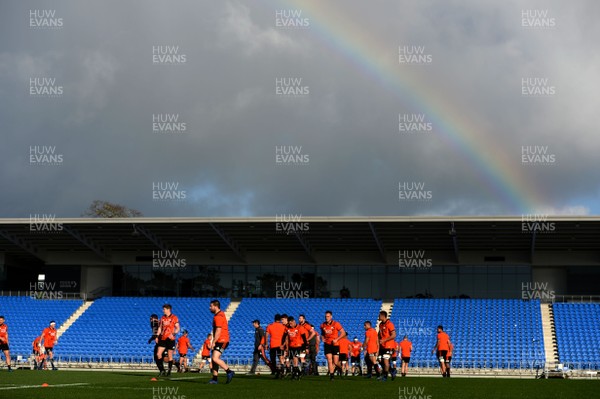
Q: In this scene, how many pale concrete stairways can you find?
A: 4